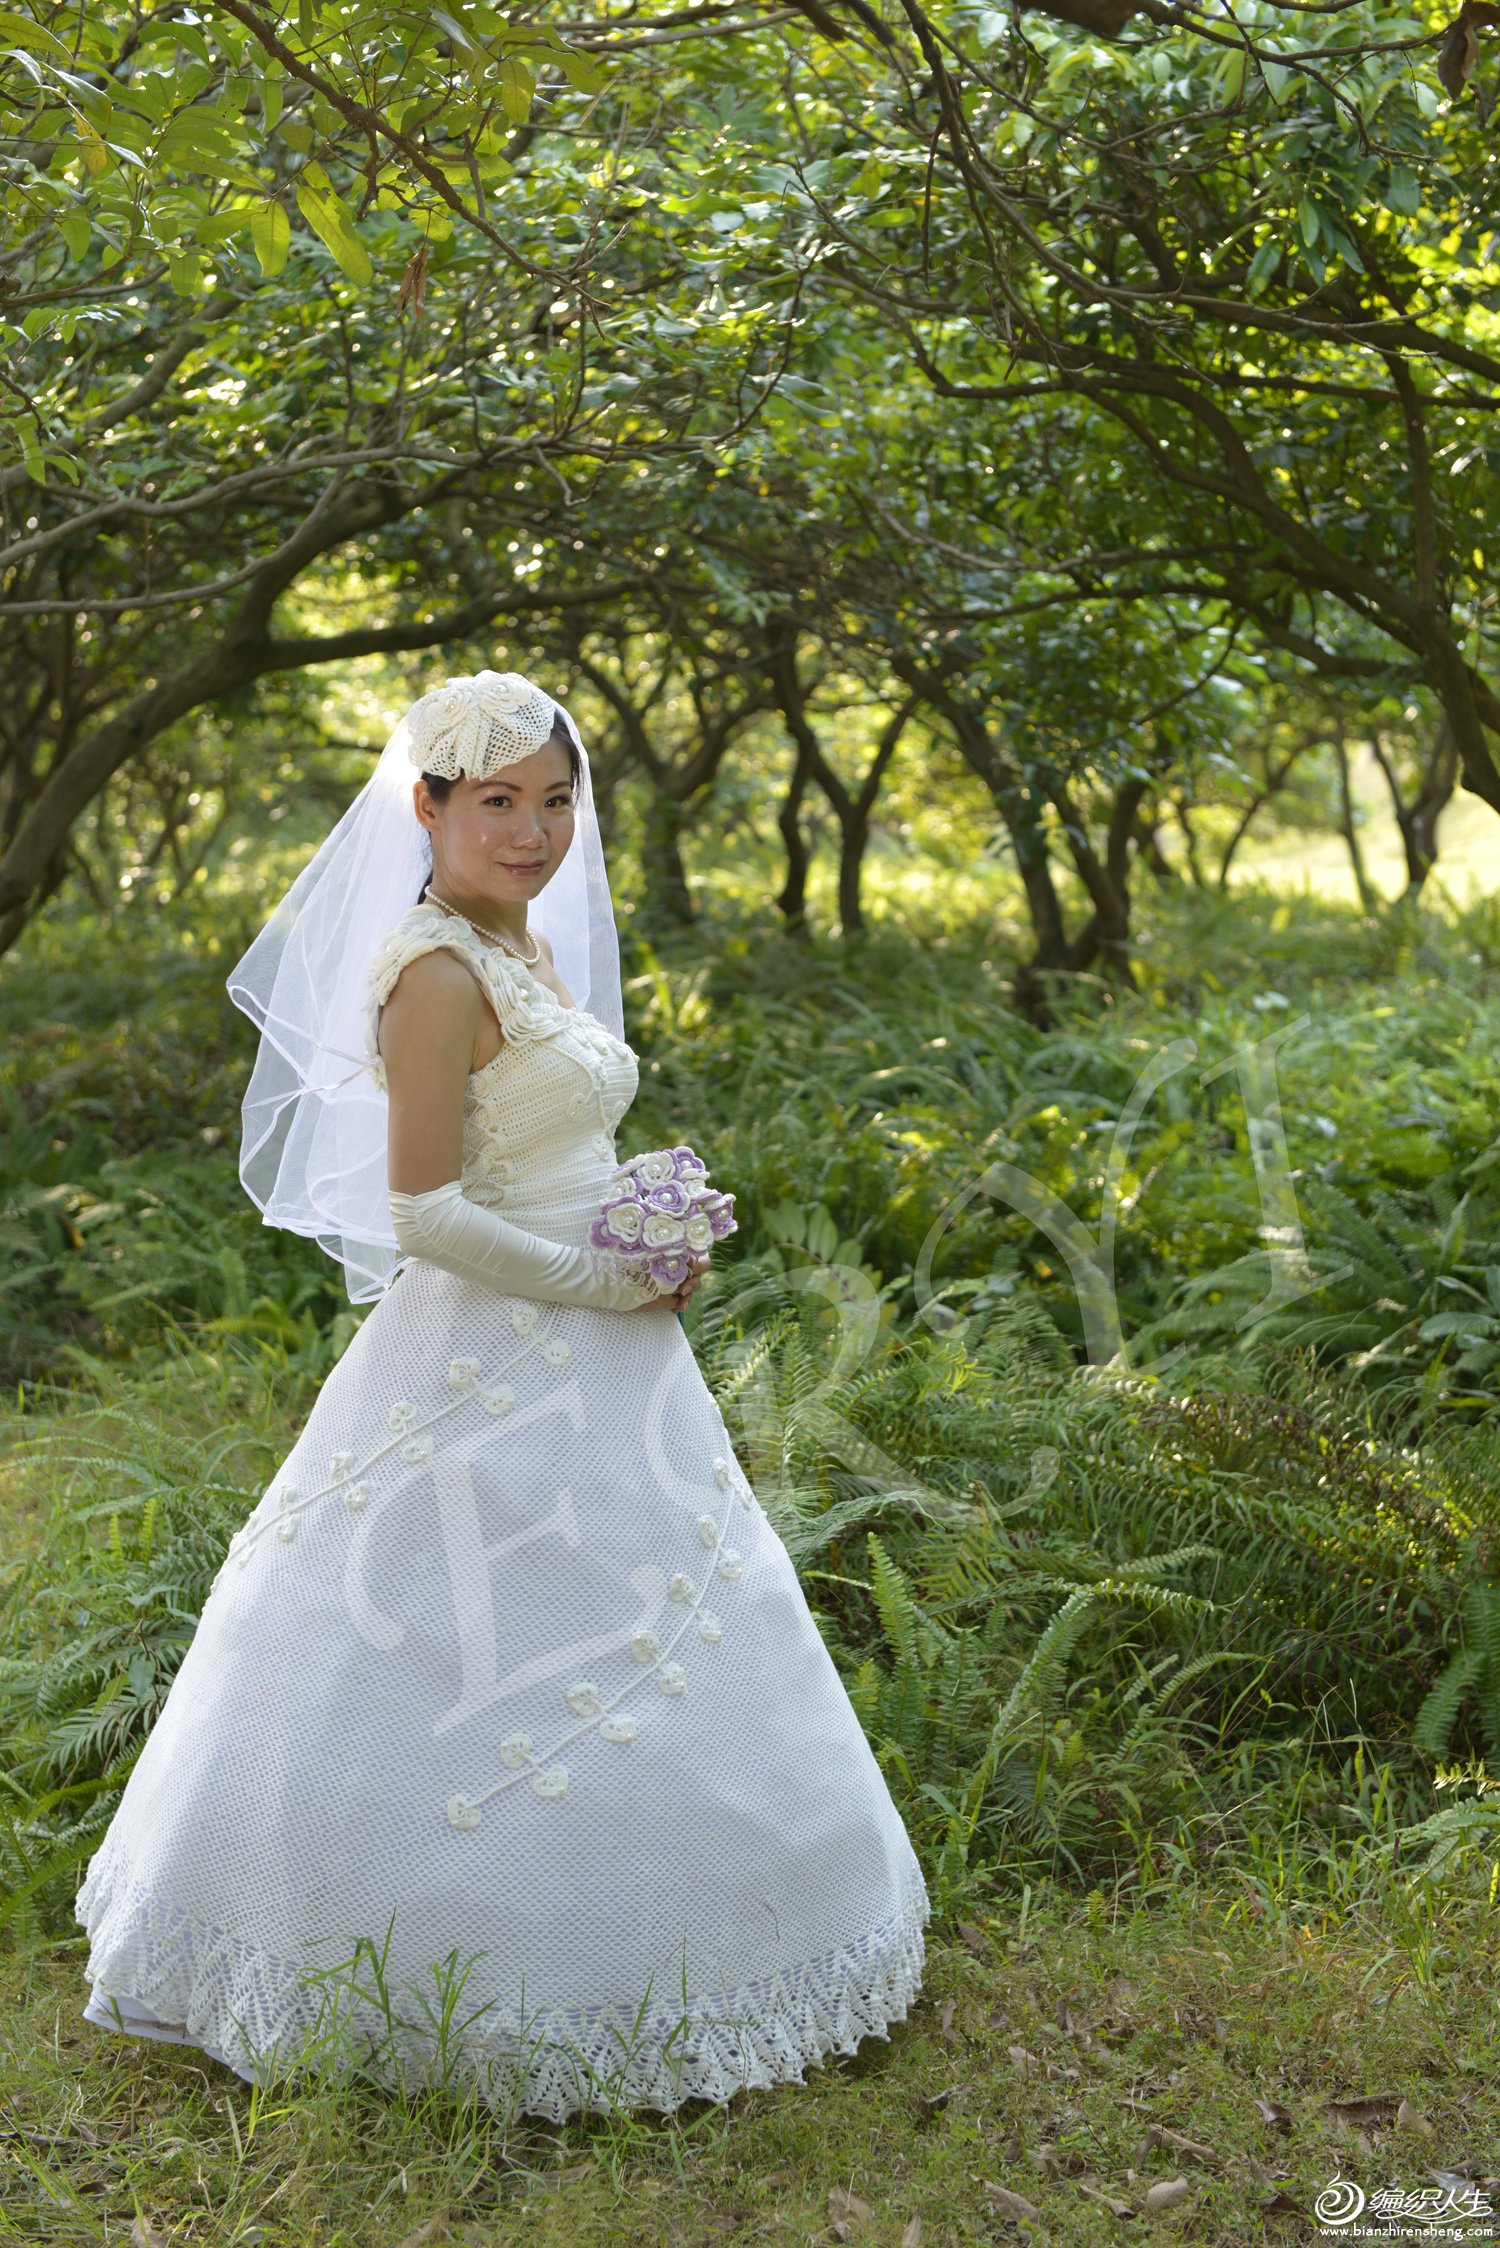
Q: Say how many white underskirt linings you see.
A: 1